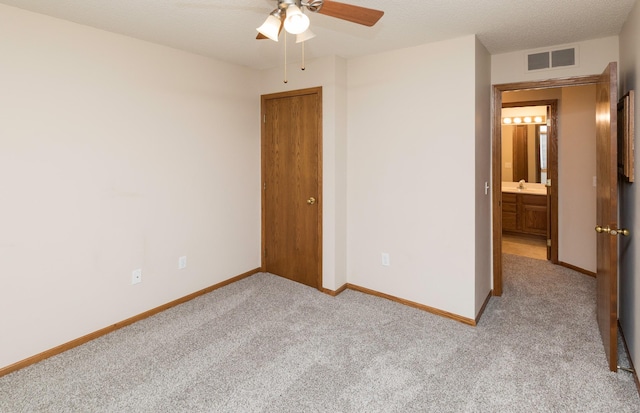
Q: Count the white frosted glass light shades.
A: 3